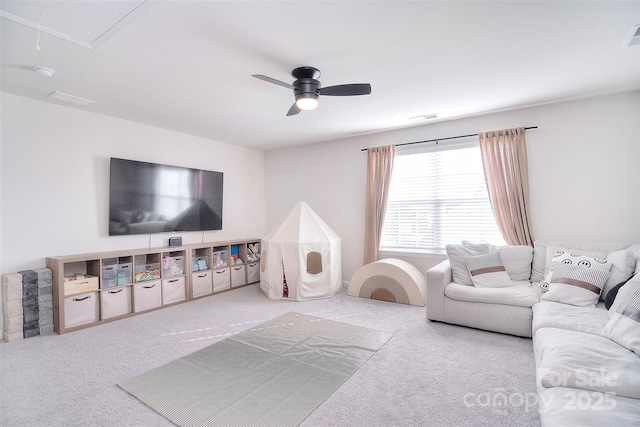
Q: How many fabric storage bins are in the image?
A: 8